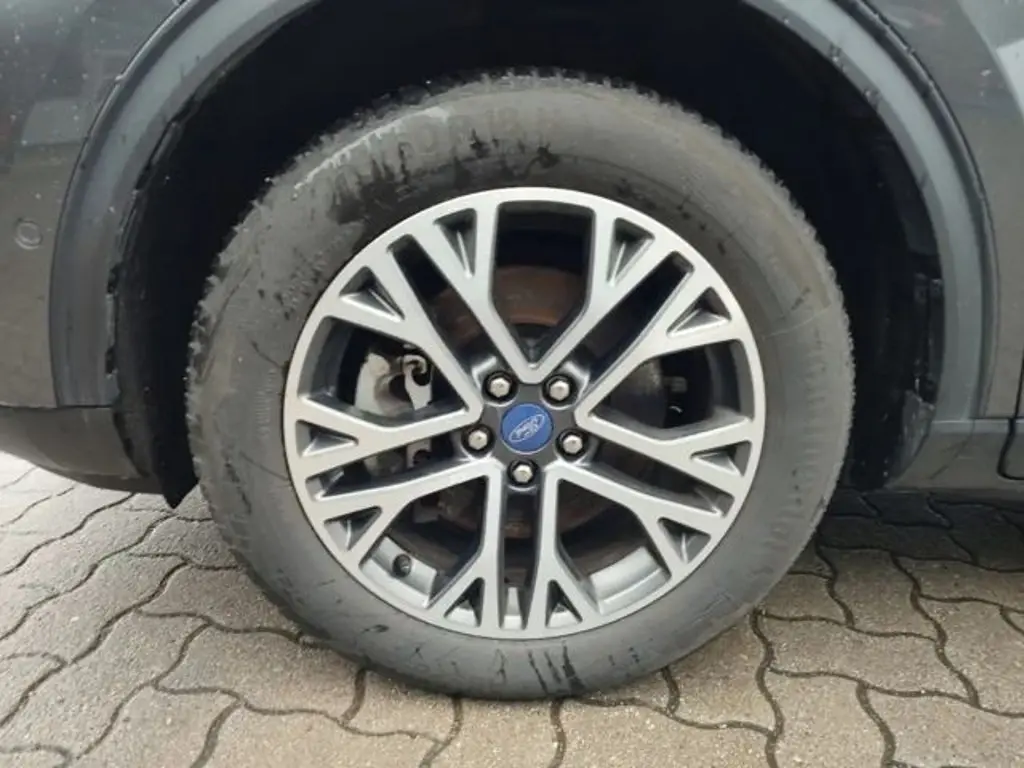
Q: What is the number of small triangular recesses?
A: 10